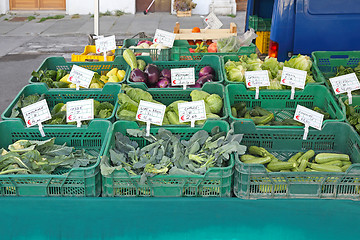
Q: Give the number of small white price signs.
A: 13